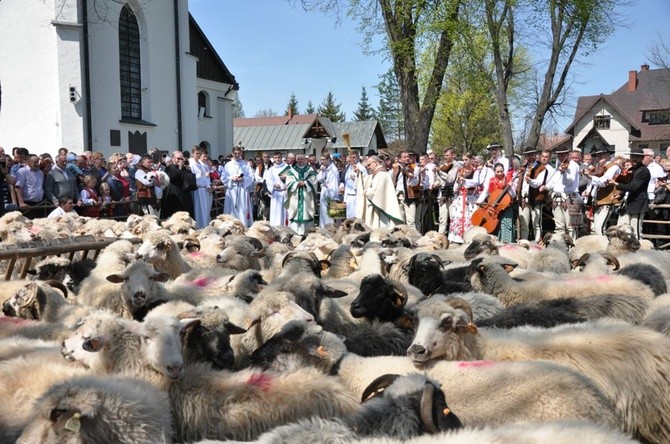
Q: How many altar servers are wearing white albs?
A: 6